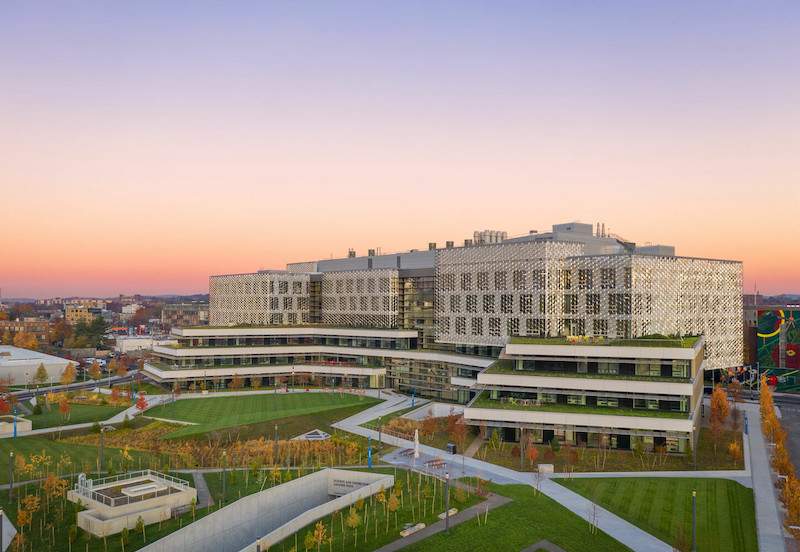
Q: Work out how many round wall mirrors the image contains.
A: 0